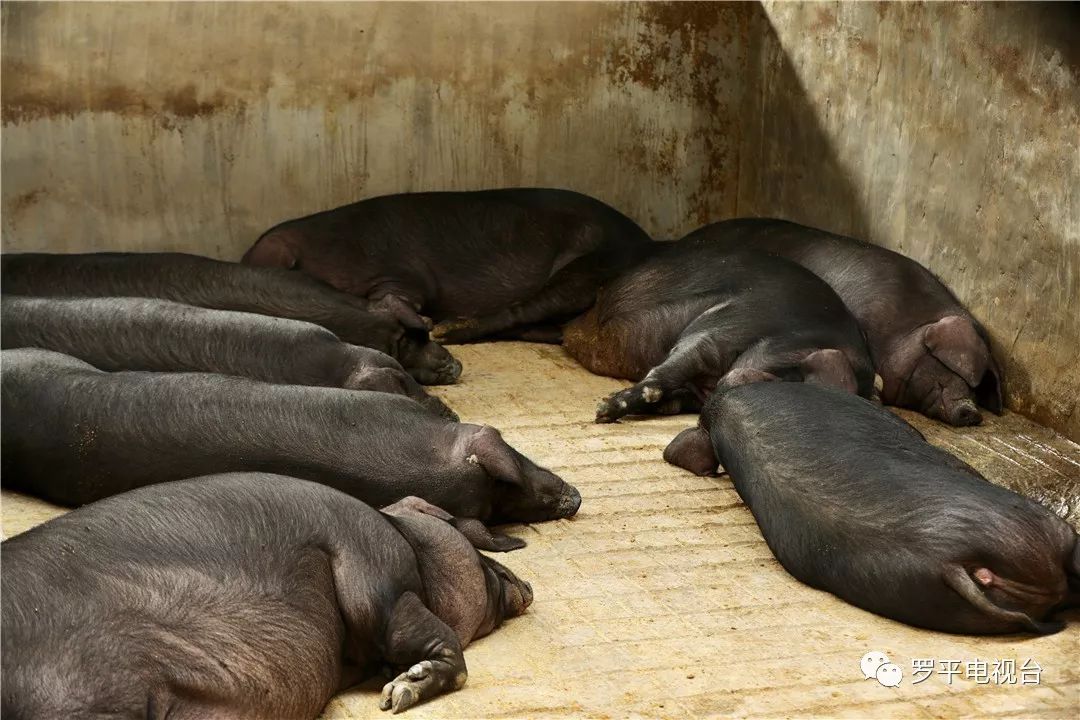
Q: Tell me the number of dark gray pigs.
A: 8